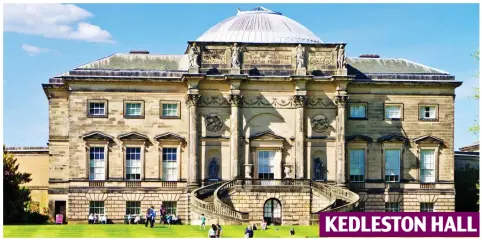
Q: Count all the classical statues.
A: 6